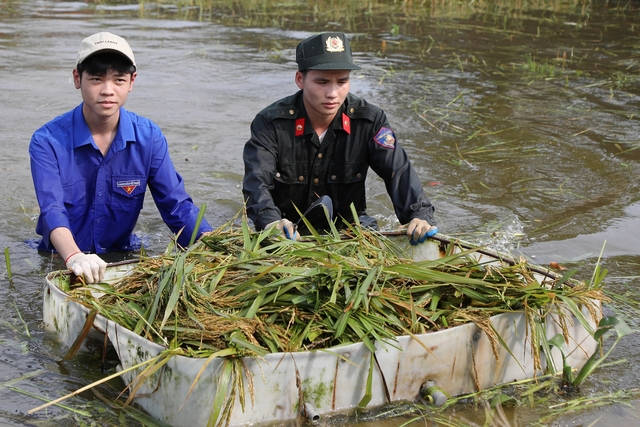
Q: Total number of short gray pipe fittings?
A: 2